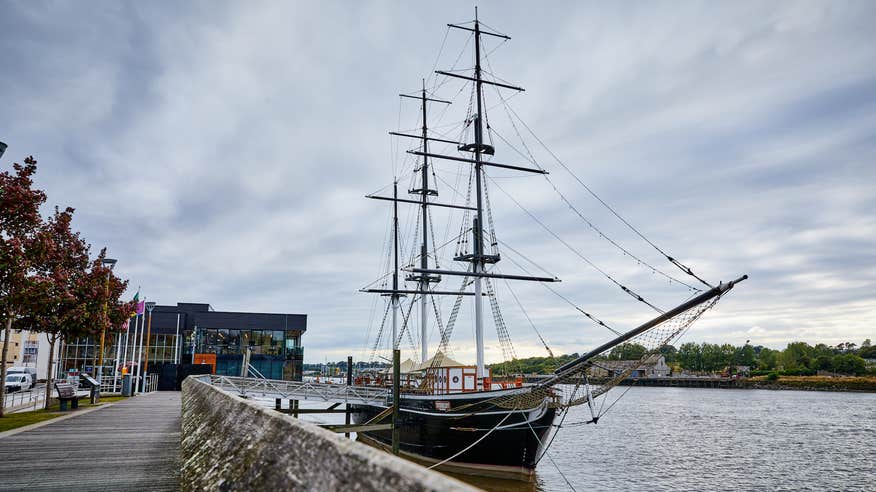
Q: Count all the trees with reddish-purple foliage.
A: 3